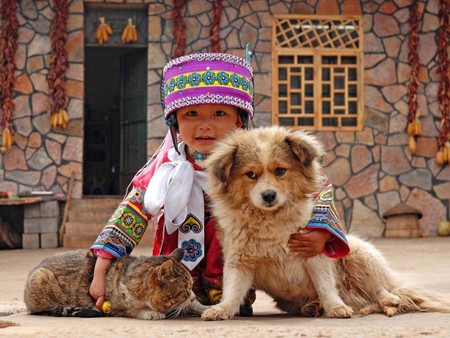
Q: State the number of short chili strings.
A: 2